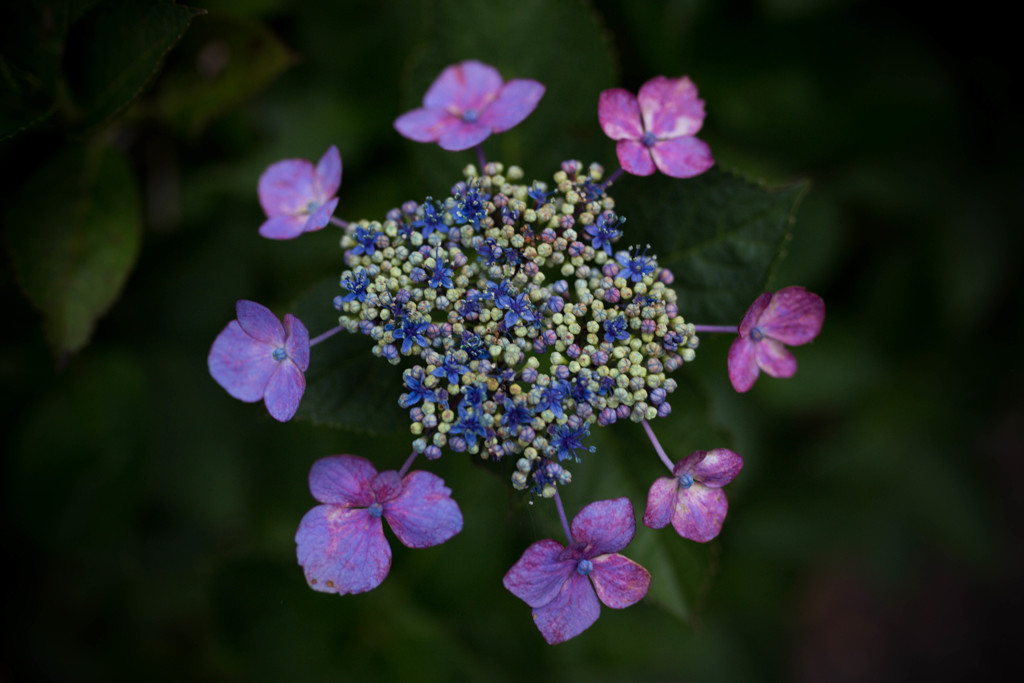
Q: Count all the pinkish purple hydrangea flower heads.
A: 8